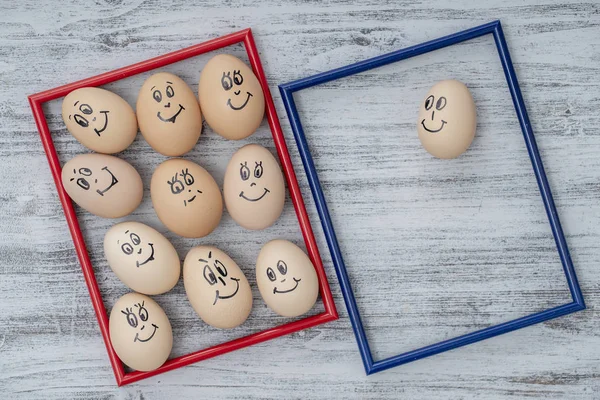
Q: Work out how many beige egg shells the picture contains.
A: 11